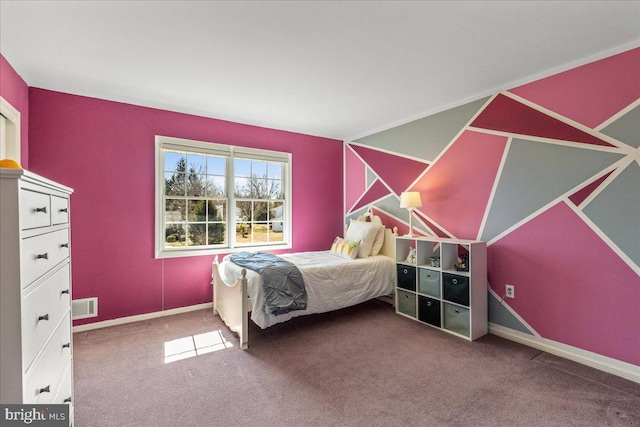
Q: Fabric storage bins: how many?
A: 6